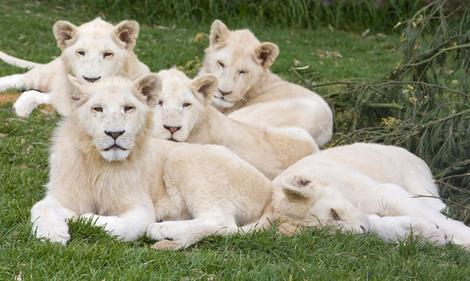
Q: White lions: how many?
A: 5